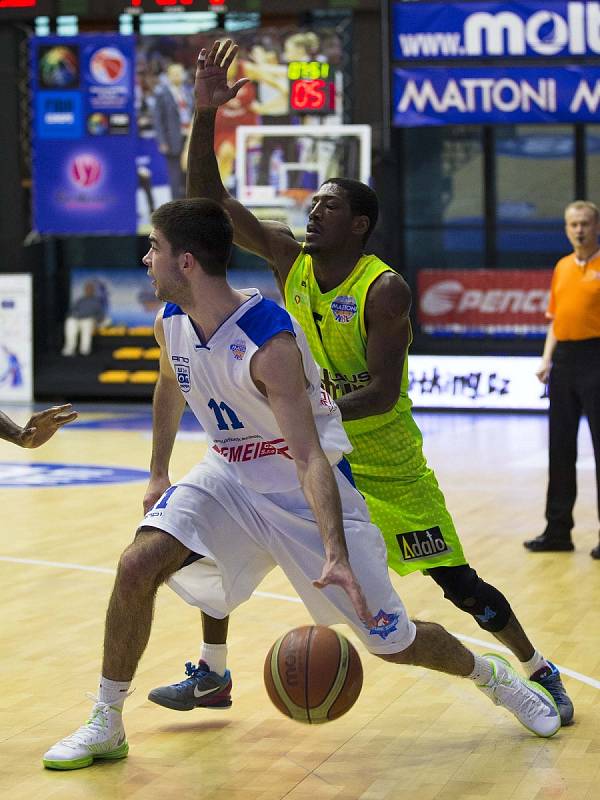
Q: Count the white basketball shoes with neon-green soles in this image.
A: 2